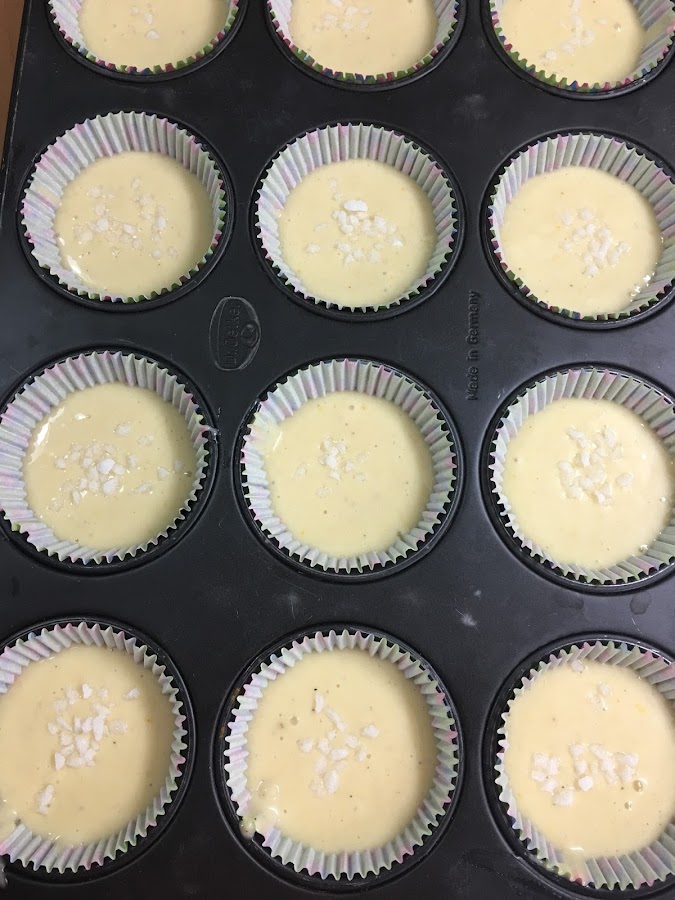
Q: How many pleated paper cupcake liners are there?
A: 12